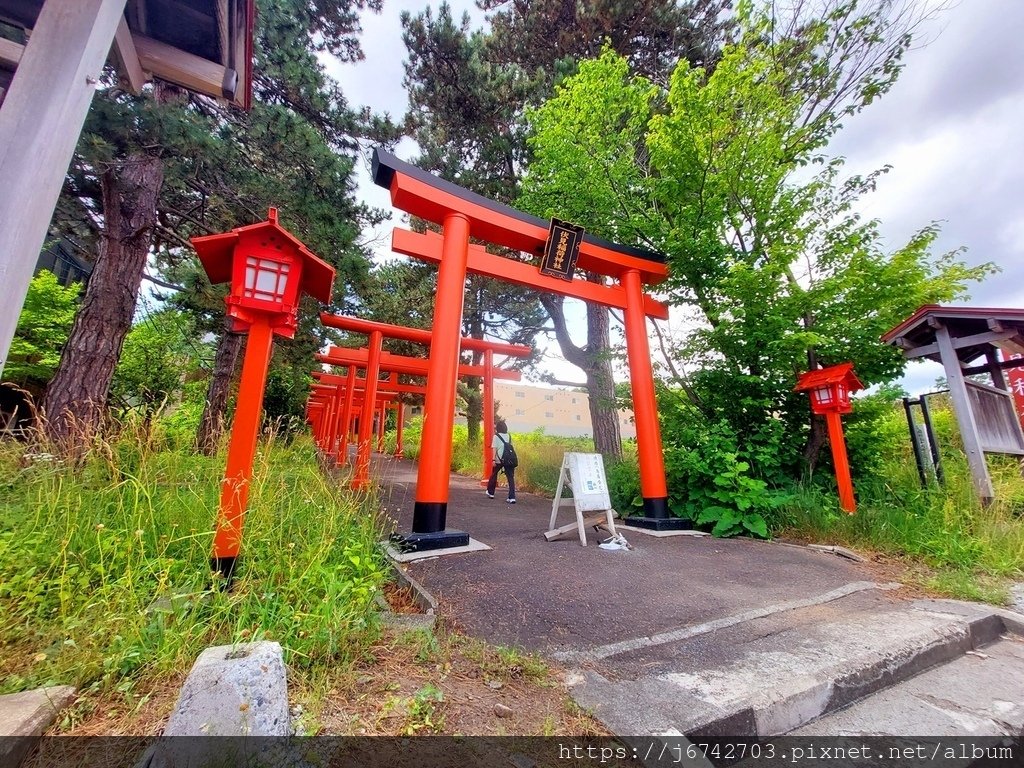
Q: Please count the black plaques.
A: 1